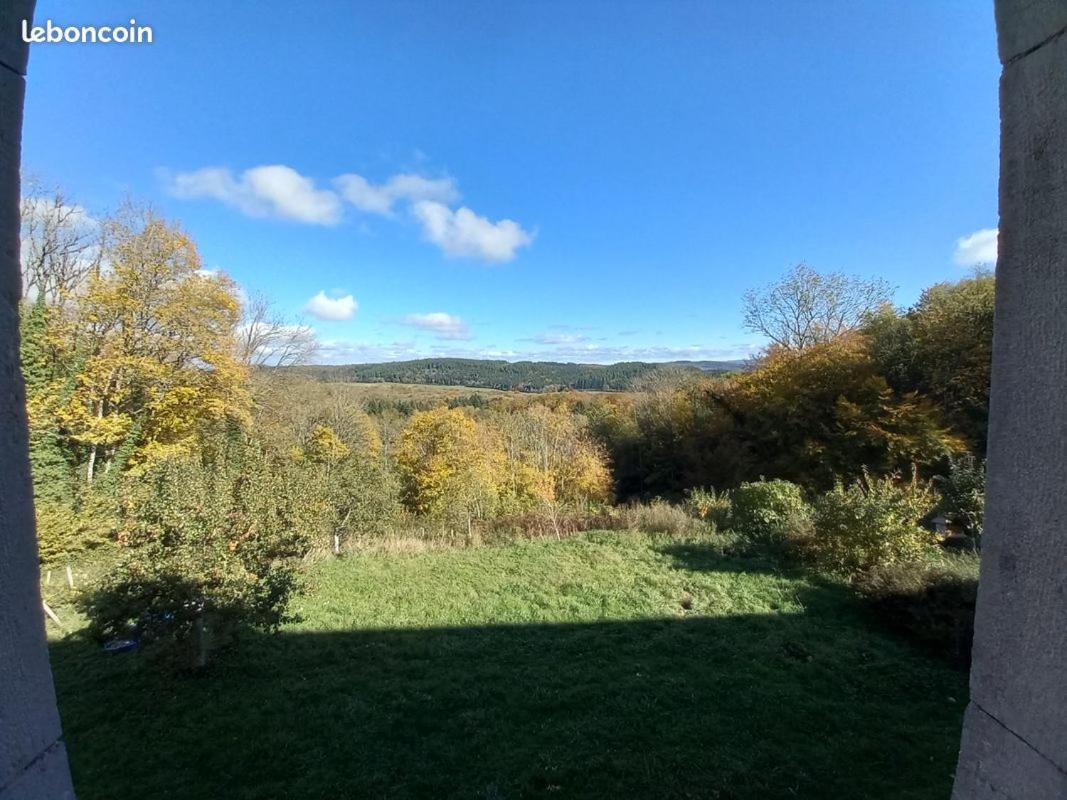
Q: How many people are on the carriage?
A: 0